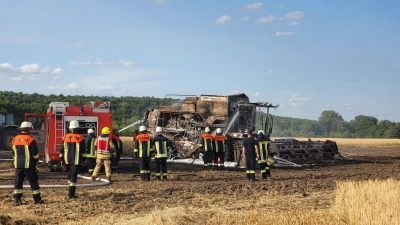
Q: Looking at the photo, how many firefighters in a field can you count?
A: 11